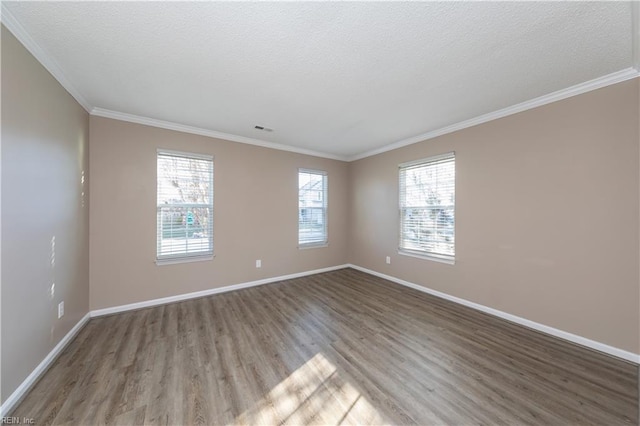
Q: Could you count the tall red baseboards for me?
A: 0